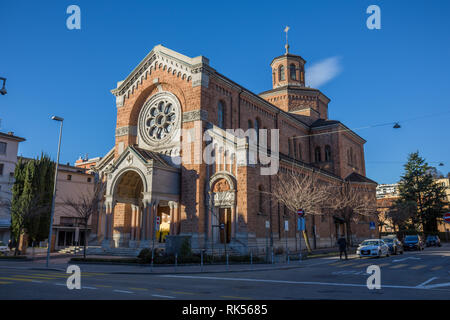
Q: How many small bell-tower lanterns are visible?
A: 1